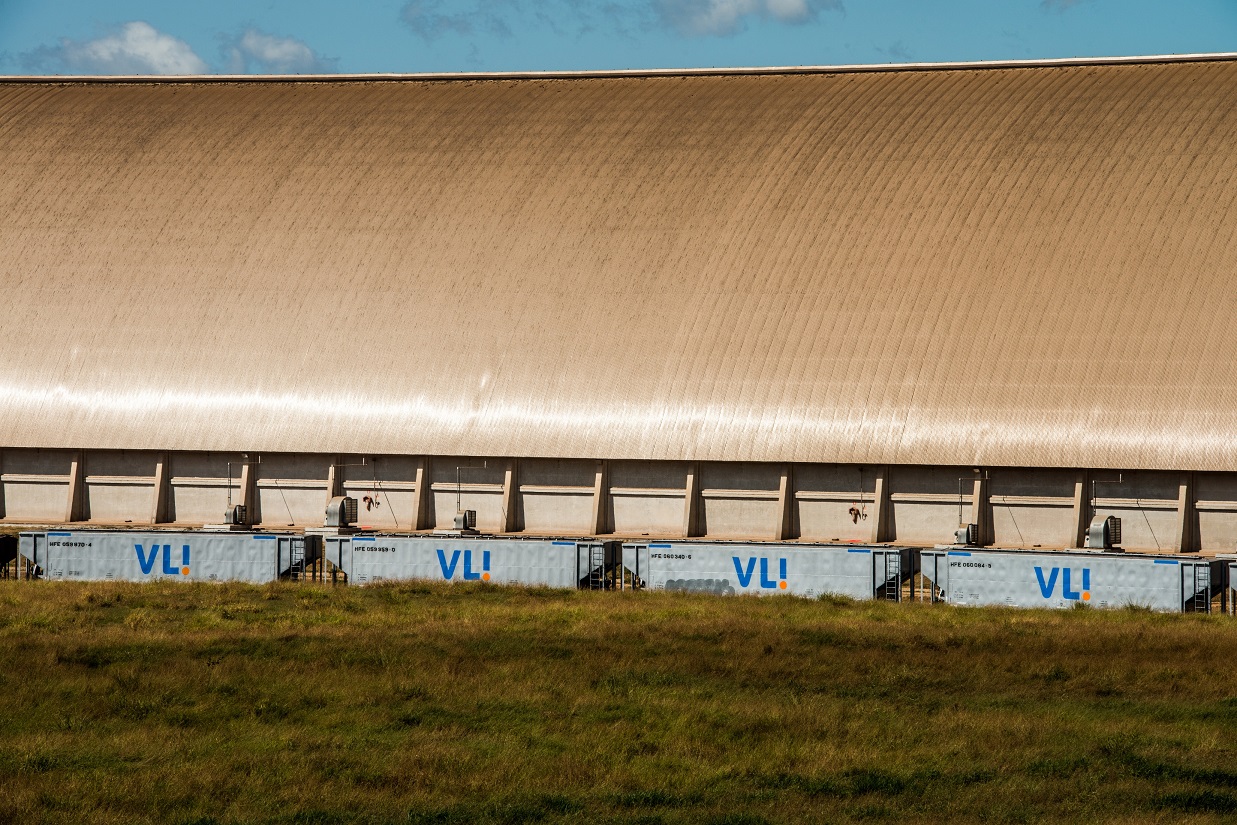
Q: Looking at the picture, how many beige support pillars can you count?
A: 13